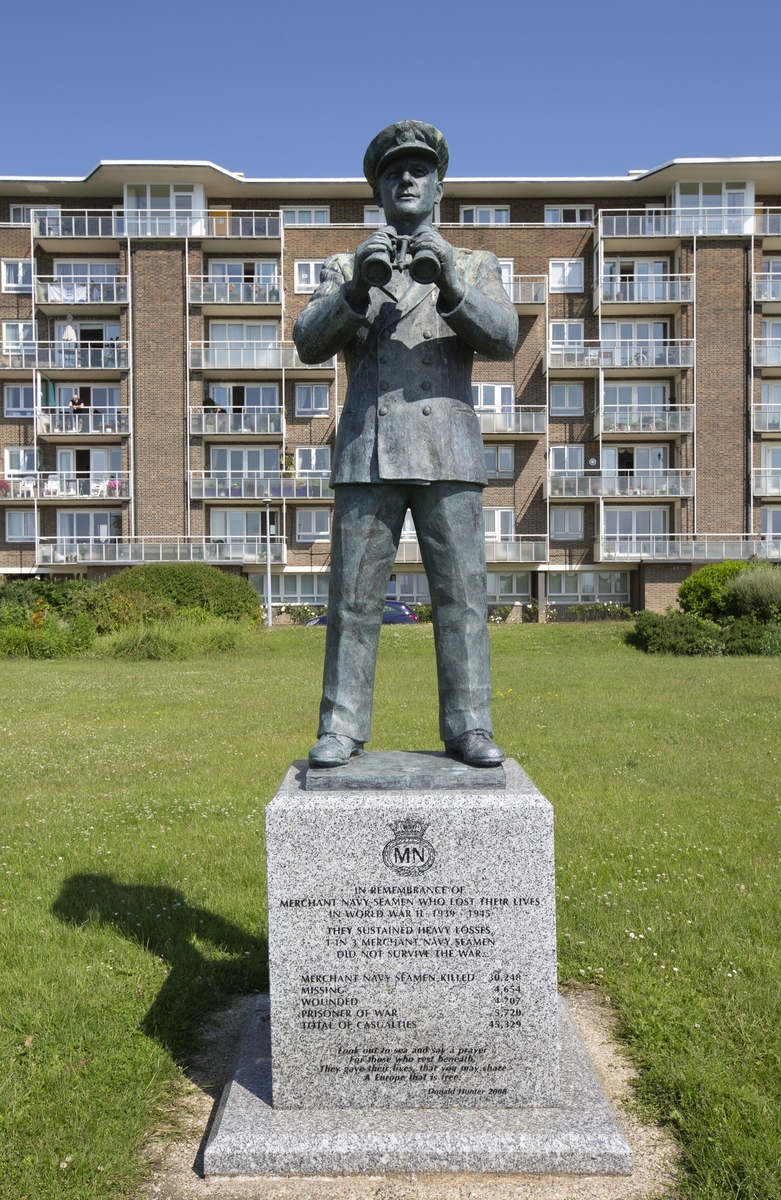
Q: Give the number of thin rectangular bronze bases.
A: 1